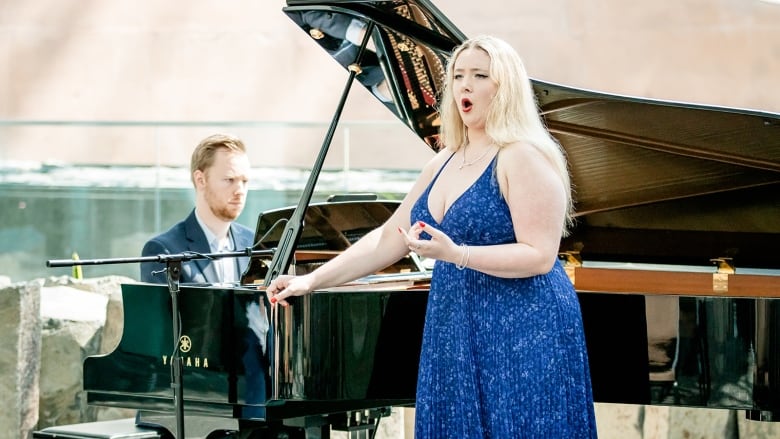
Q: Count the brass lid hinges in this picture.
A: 2